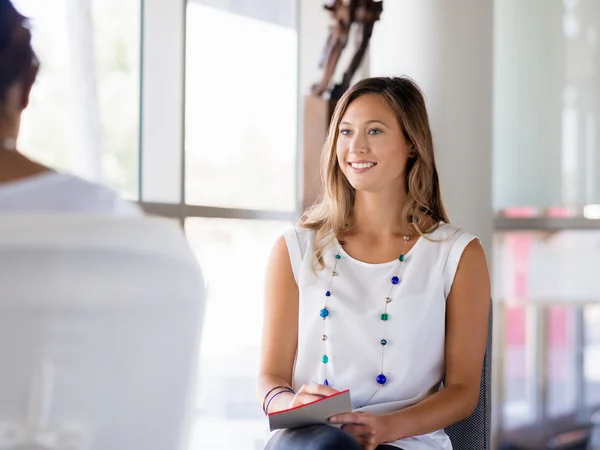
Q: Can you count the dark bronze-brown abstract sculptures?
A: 1